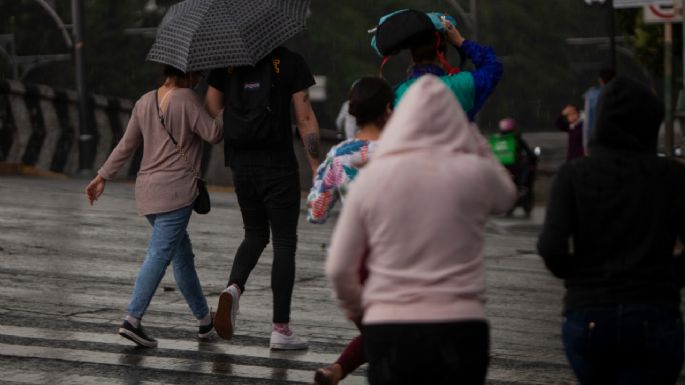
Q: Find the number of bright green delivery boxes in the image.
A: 1